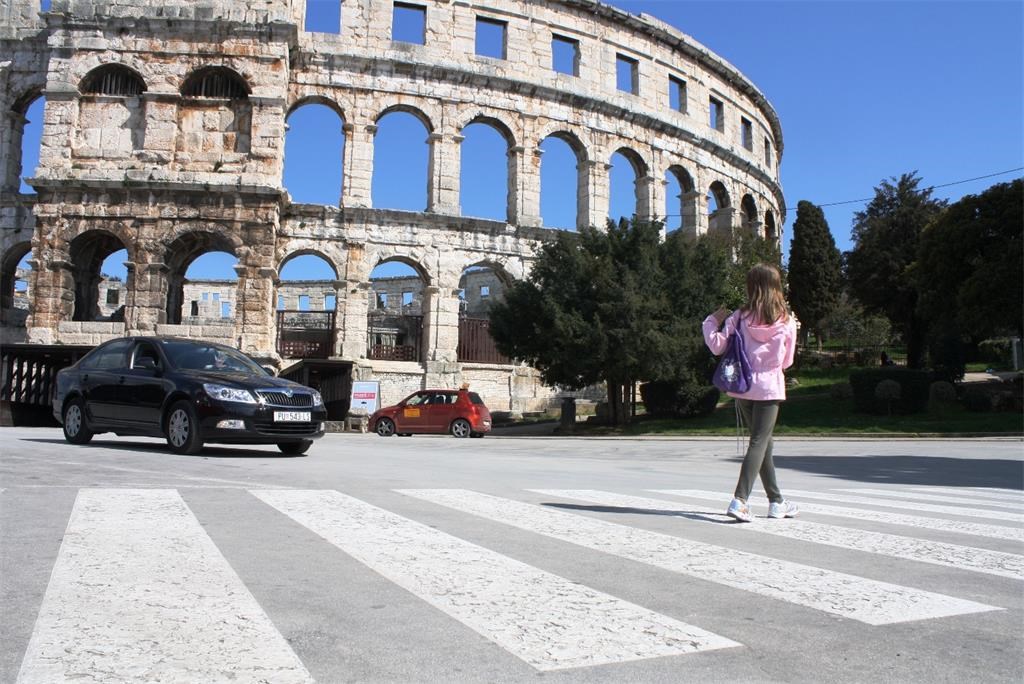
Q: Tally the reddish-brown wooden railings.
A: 3